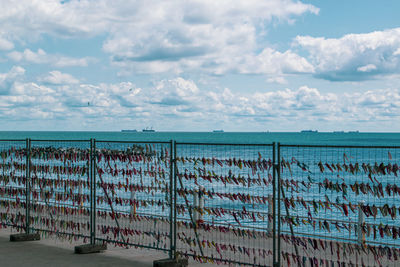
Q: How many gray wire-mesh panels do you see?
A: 5